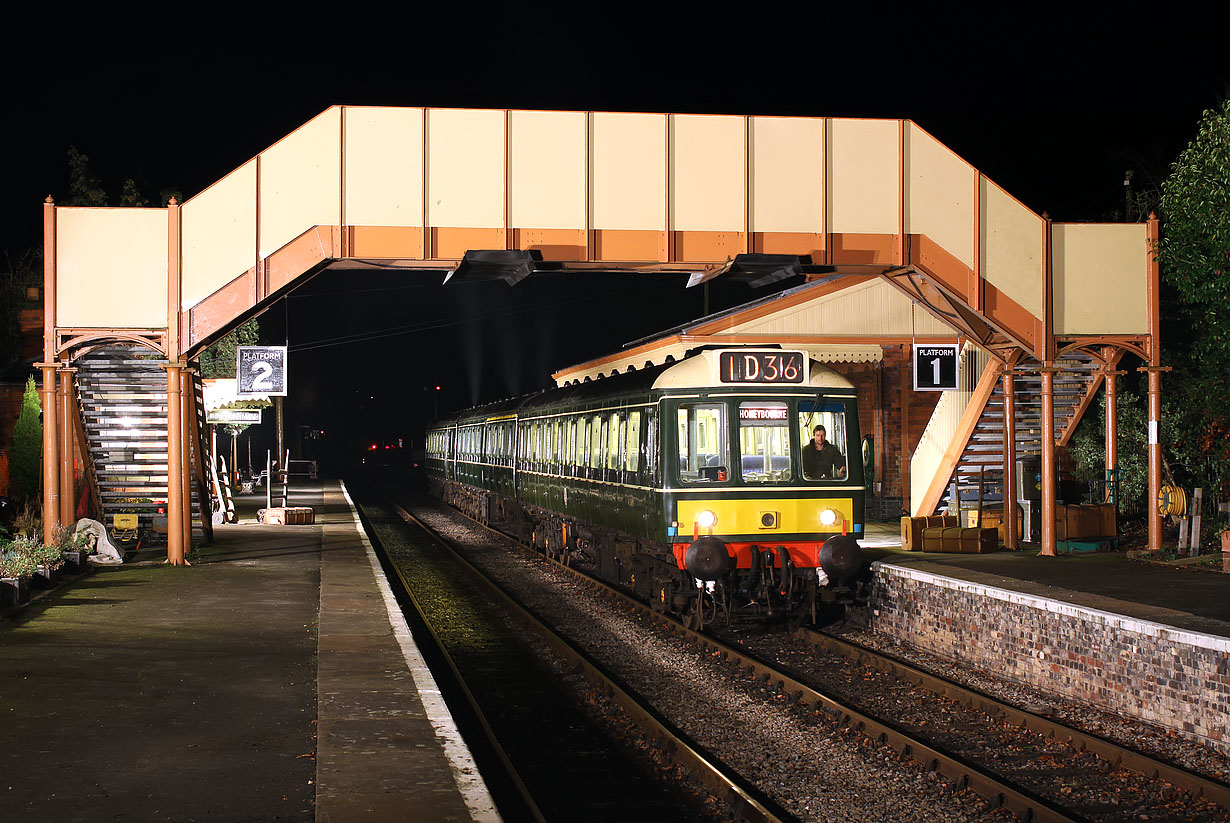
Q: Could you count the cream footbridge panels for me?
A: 13